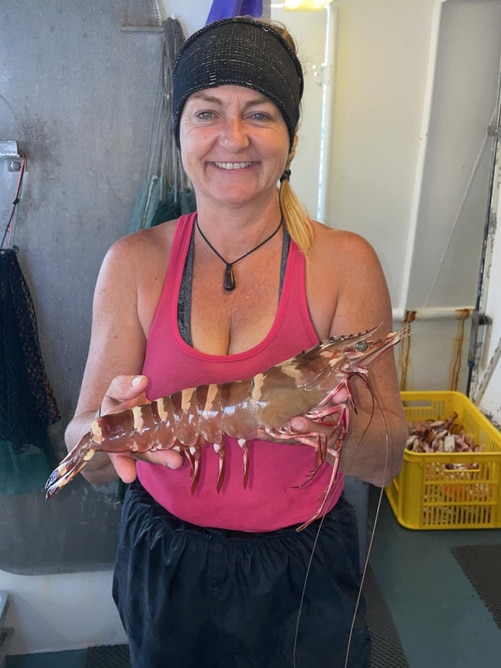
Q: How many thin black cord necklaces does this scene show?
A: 1